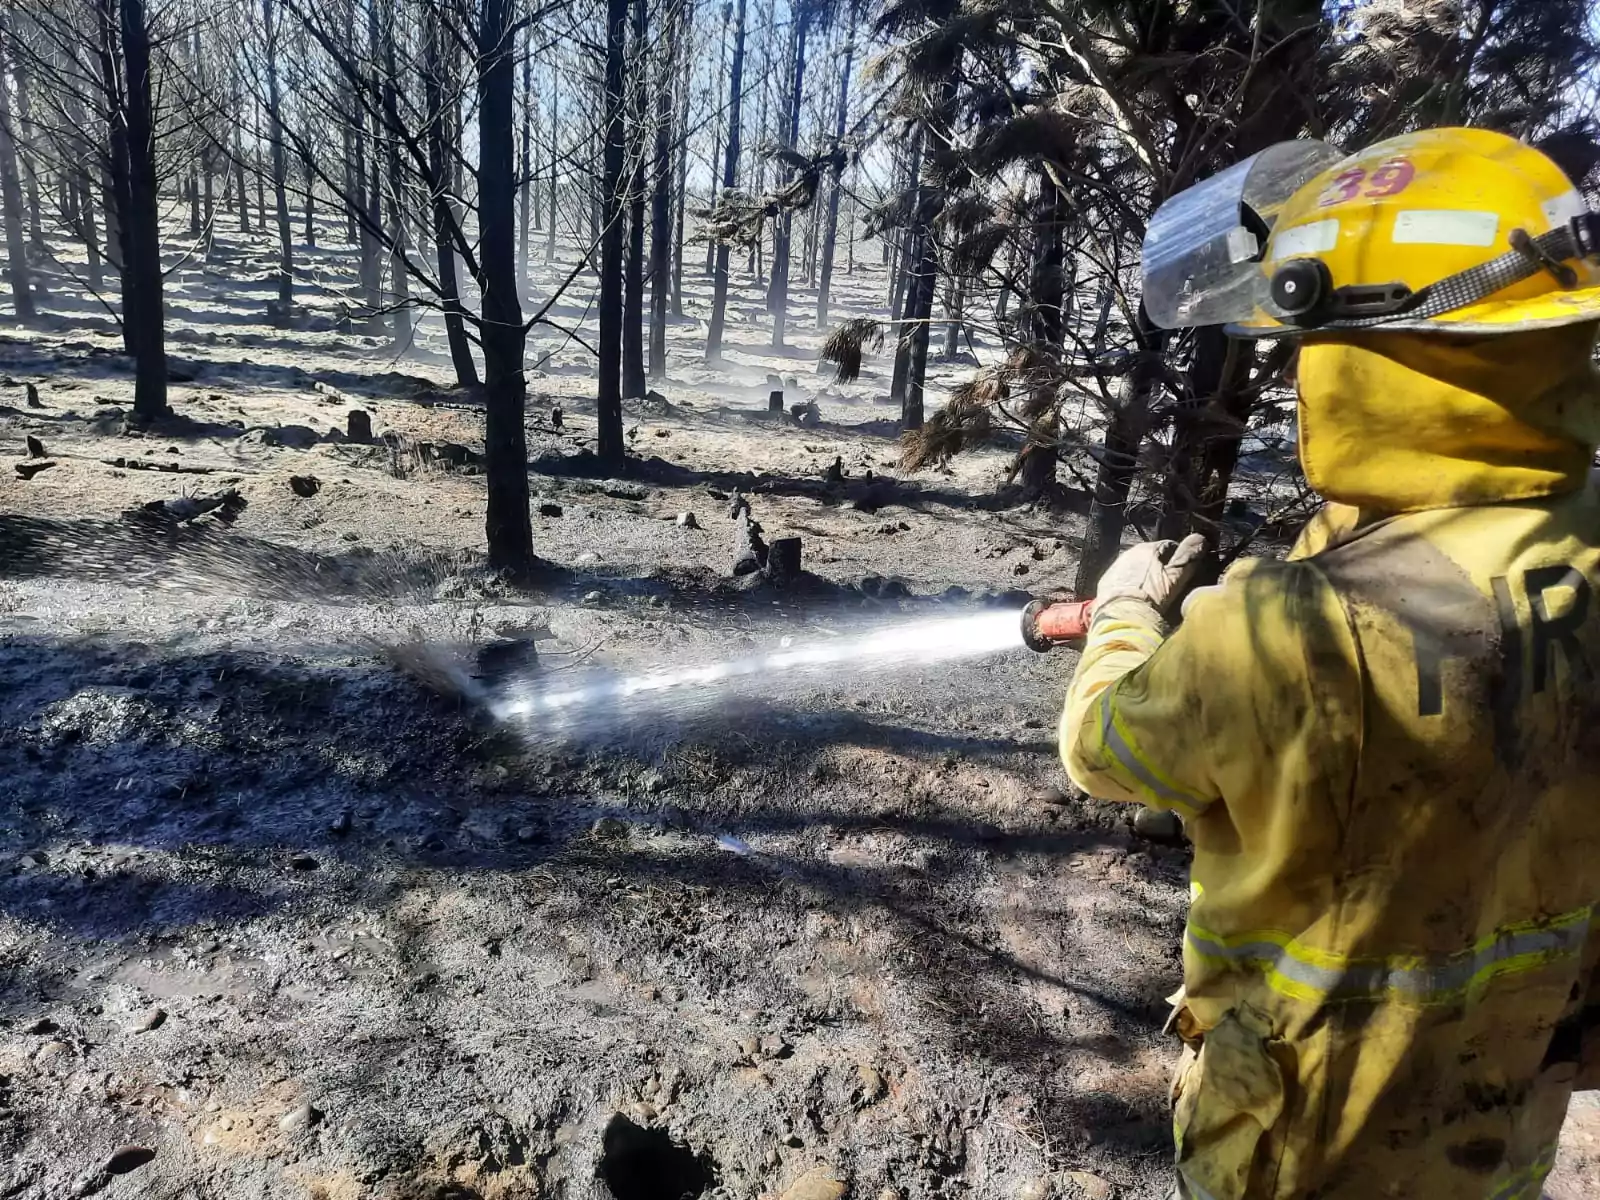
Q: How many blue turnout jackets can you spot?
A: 0